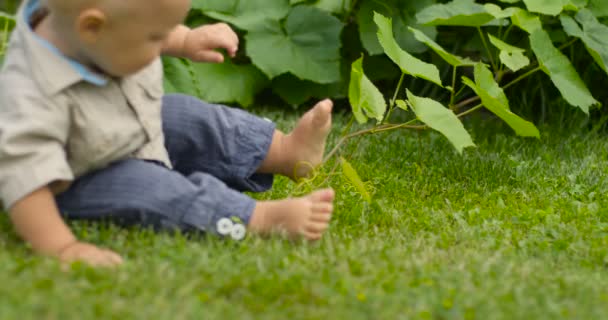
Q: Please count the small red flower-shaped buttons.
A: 0